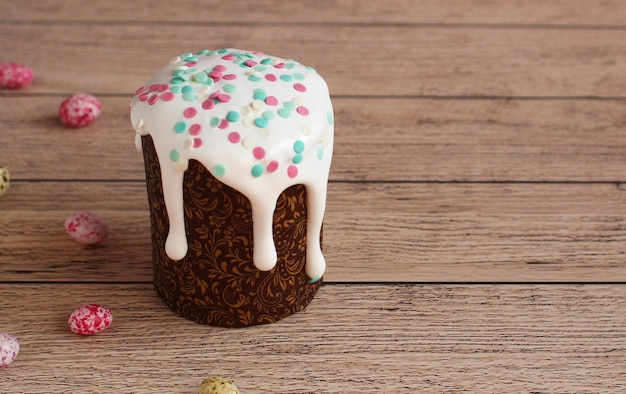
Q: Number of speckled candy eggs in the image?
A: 7